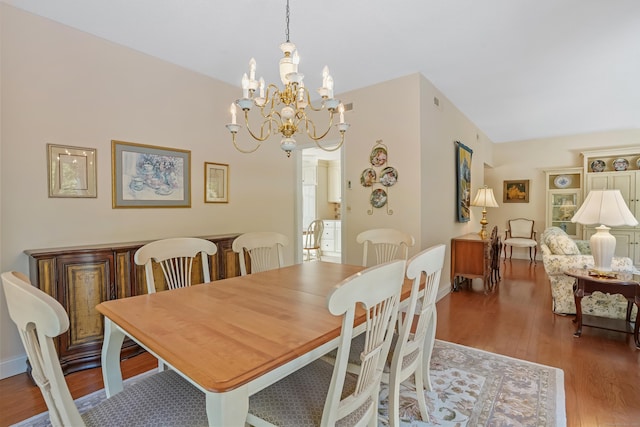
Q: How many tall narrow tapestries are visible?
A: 1